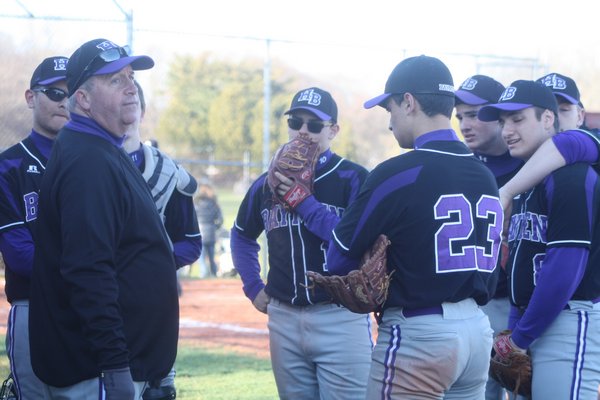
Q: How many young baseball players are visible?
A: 7